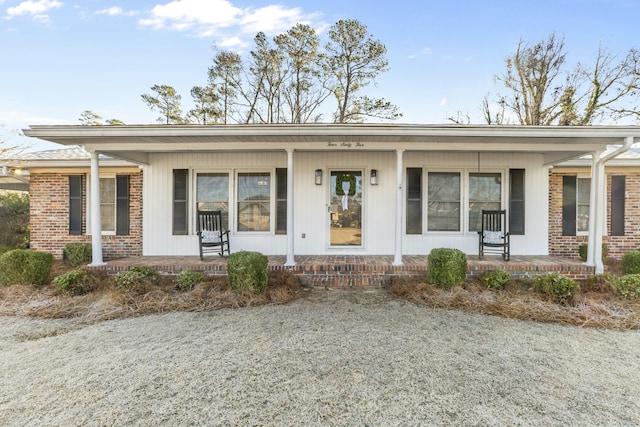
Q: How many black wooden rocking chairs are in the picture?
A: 2